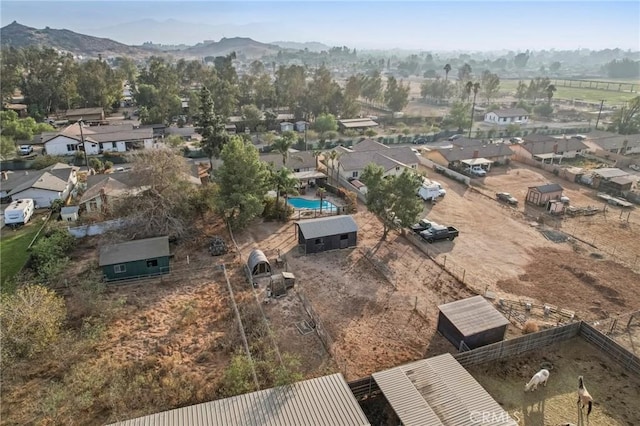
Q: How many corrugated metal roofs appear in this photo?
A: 3